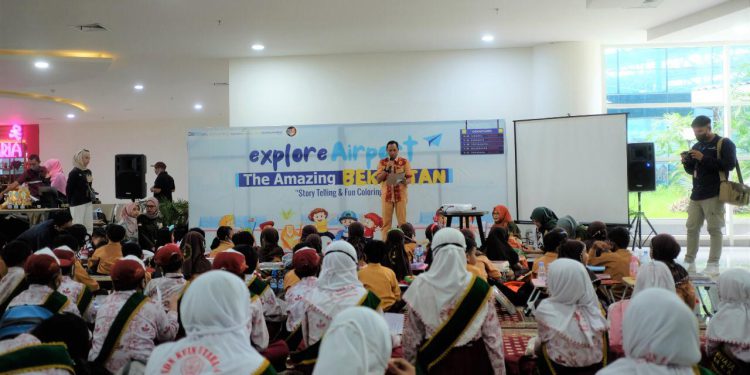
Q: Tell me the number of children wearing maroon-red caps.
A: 6